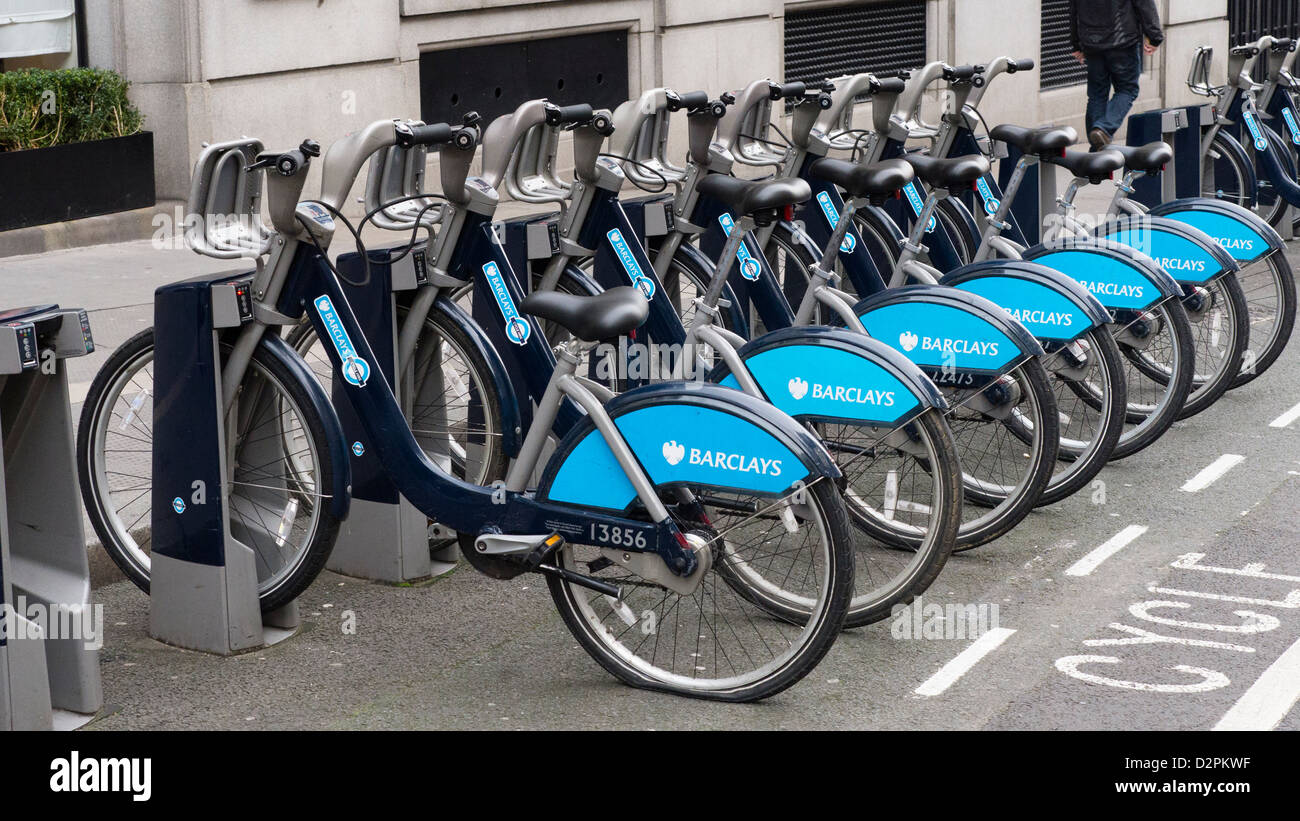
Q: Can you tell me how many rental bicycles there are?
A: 9